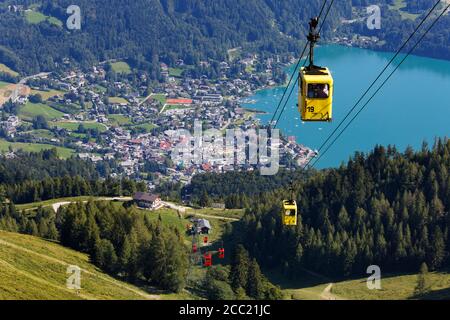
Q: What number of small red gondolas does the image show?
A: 4